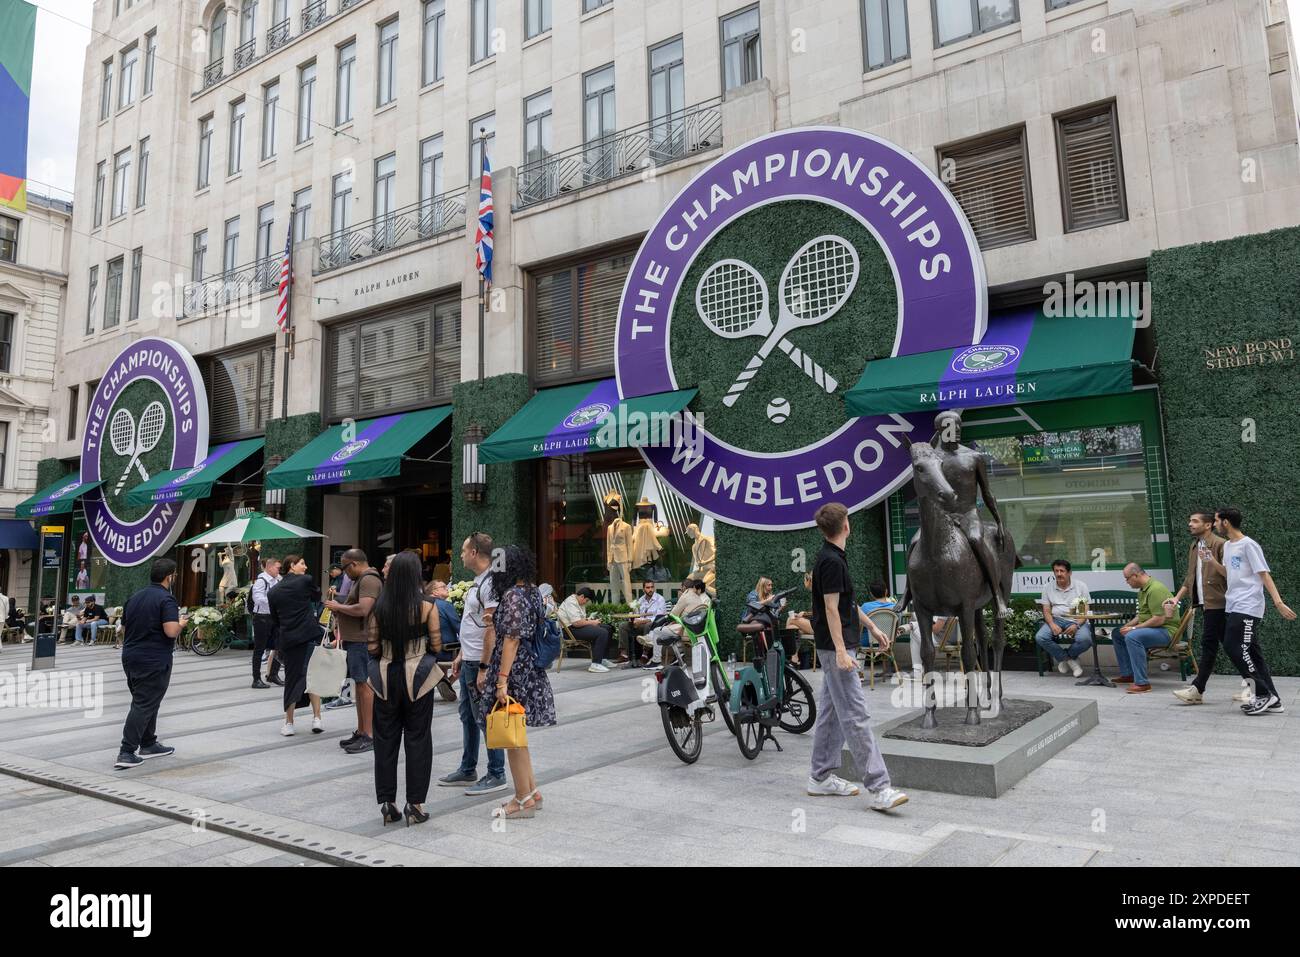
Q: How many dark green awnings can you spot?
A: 5